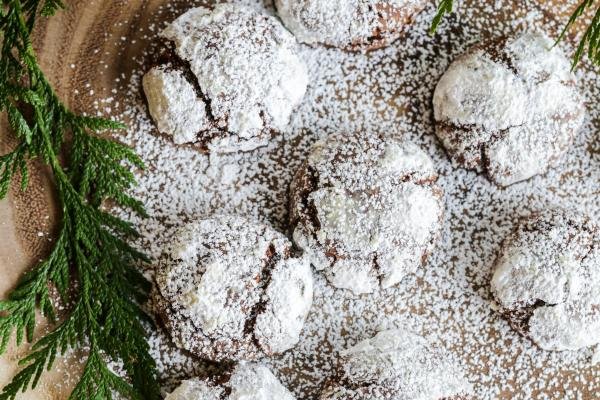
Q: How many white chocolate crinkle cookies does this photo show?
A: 8